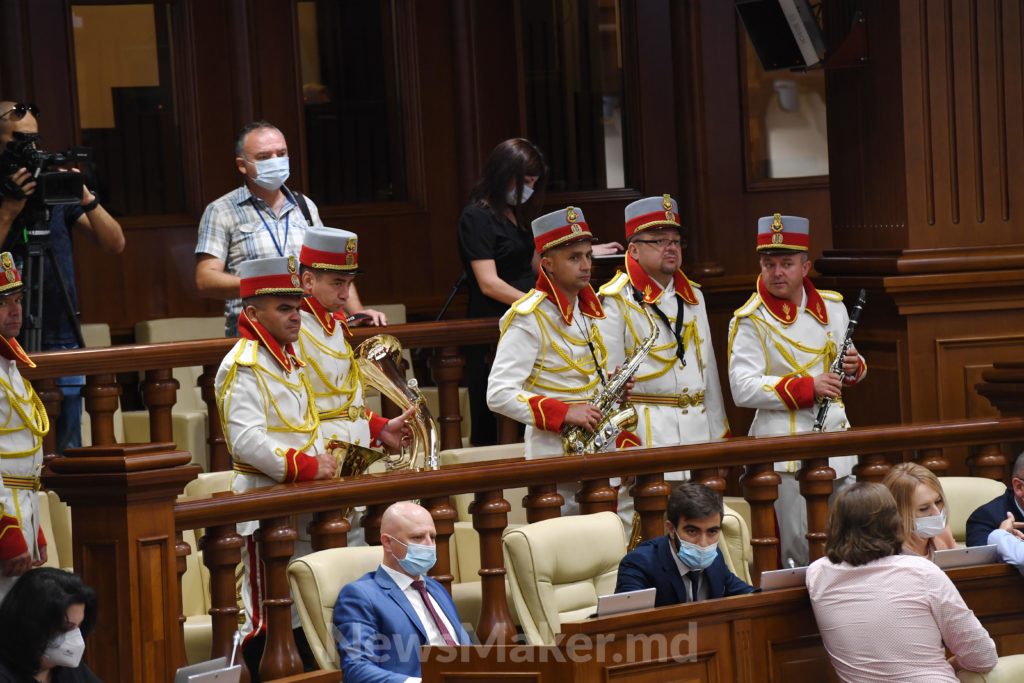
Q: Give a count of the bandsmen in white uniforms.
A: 6